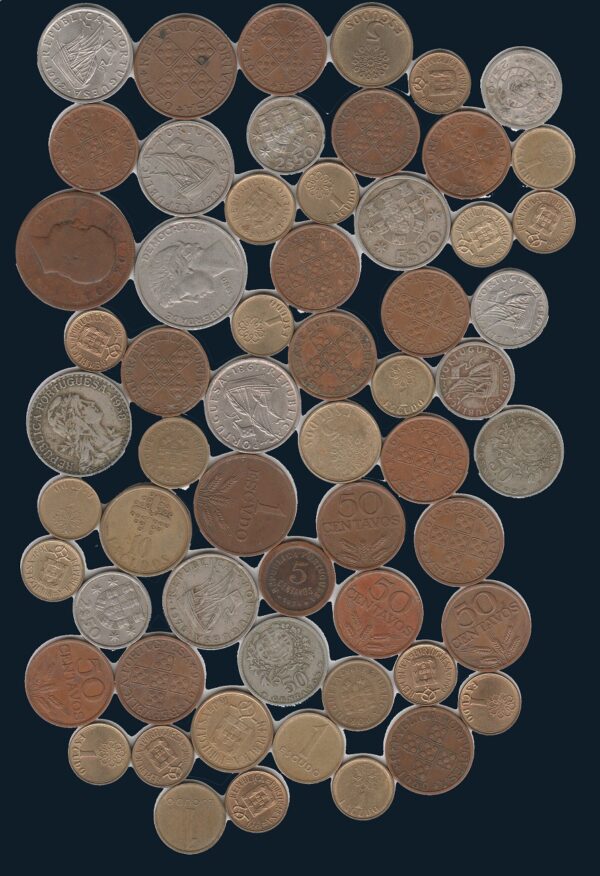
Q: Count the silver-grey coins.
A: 14